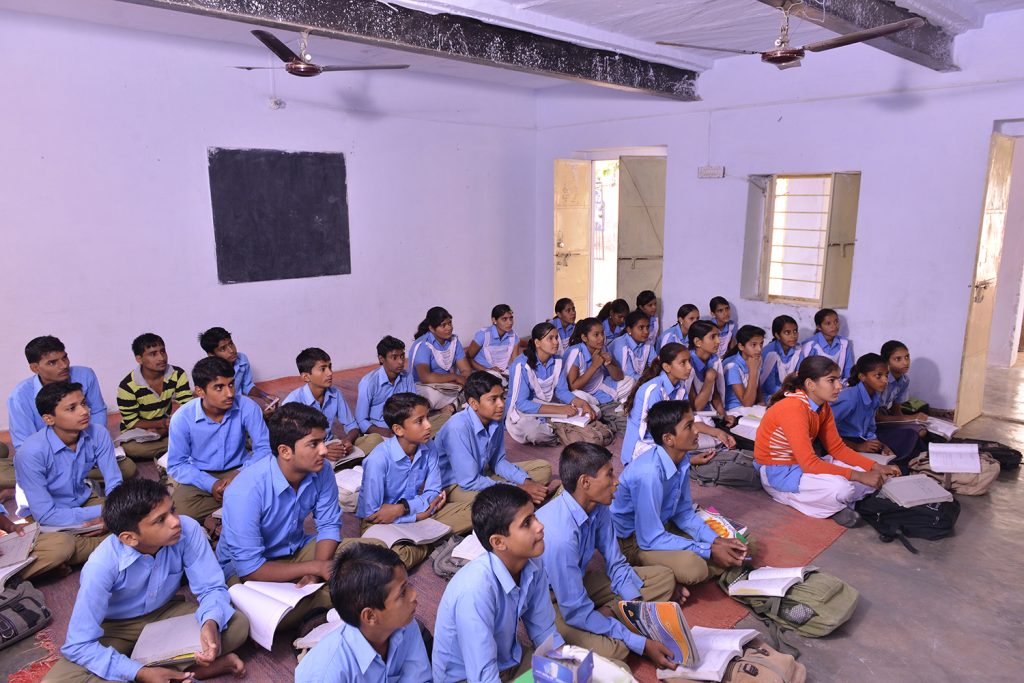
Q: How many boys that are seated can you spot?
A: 15